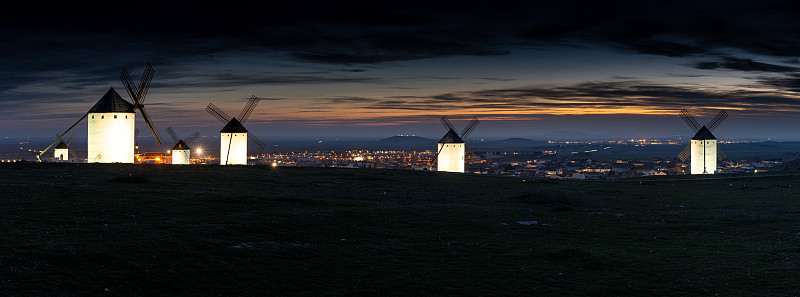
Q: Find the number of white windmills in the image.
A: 6